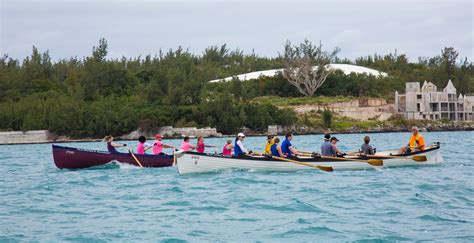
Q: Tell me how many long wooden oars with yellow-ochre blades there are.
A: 3